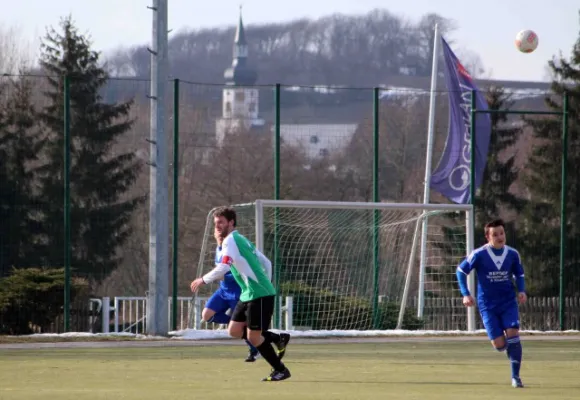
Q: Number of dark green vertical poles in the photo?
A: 6